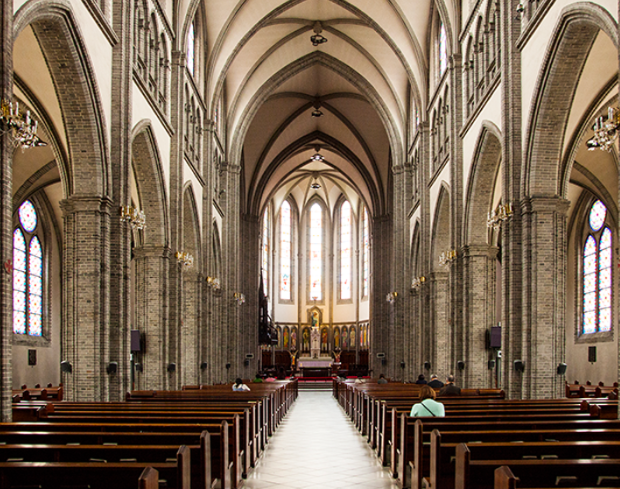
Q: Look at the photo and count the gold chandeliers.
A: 10